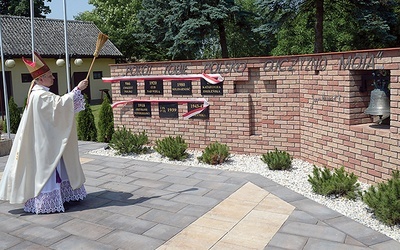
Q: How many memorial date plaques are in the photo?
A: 7